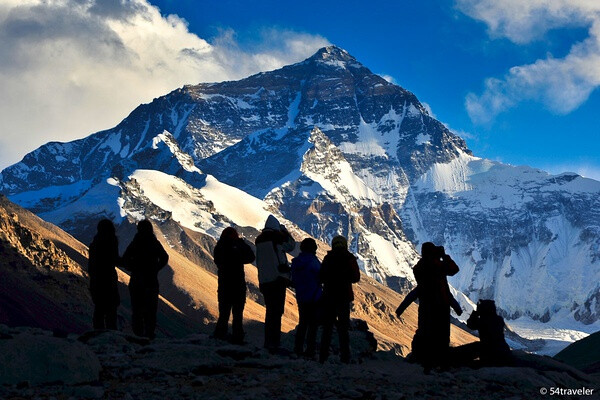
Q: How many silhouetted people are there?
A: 8